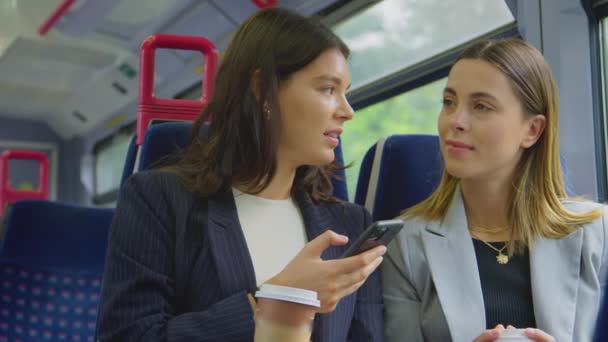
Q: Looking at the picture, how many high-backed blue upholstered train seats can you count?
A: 3